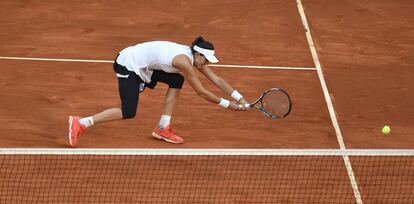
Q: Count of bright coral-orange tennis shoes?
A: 2